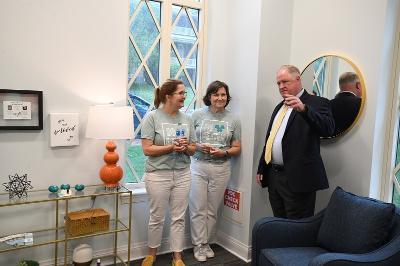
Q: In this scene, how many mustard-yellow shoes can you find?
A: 2